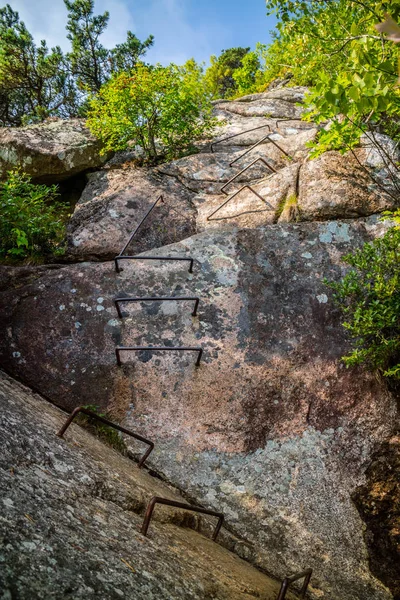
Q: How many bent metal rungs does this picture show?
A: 12